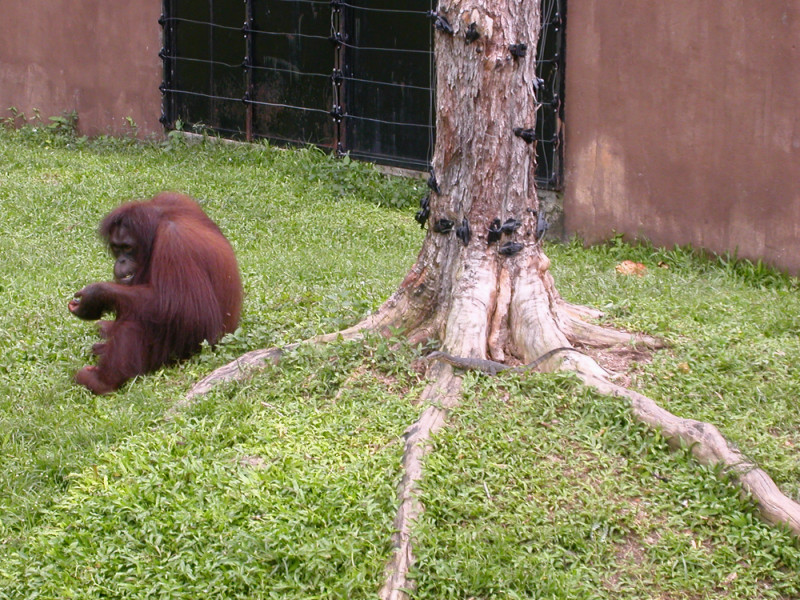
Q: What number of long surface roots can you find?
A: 3